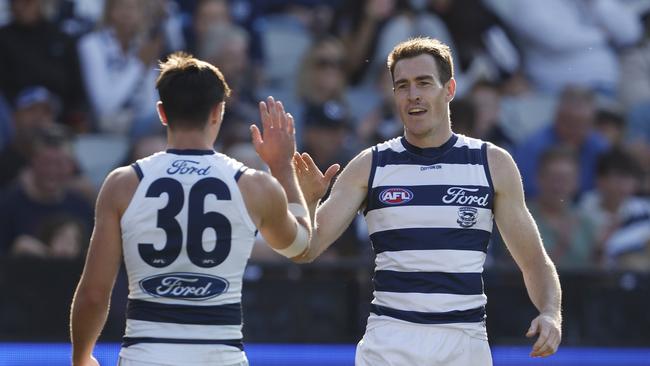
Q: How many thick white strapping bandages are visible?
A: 2